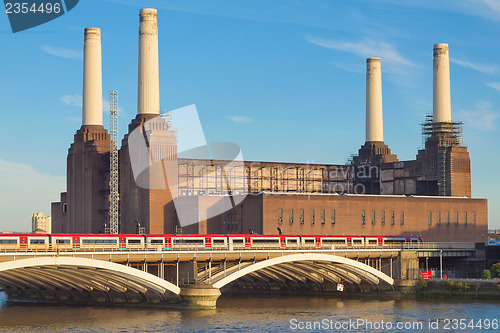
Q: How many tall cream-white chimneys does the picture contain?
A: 4